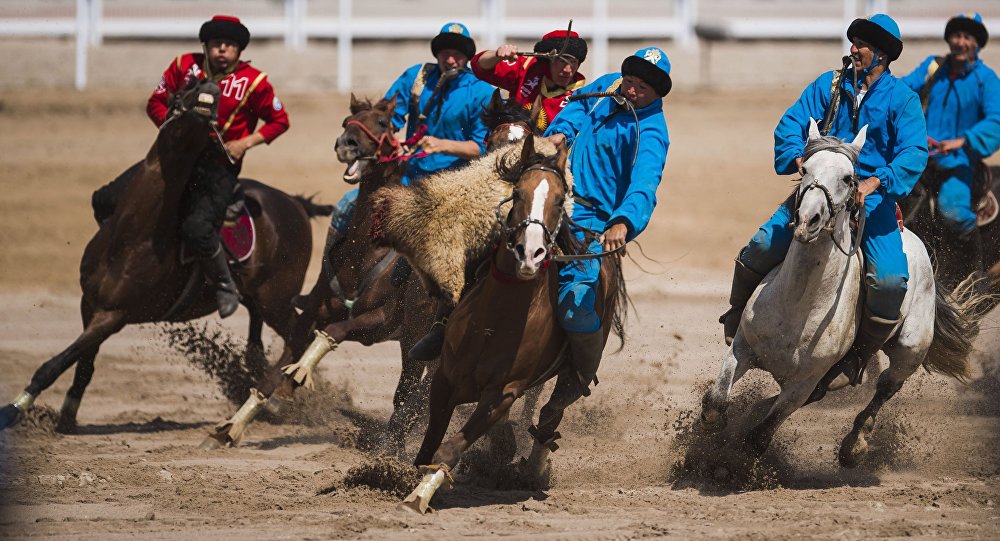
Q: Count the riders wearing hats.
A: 6